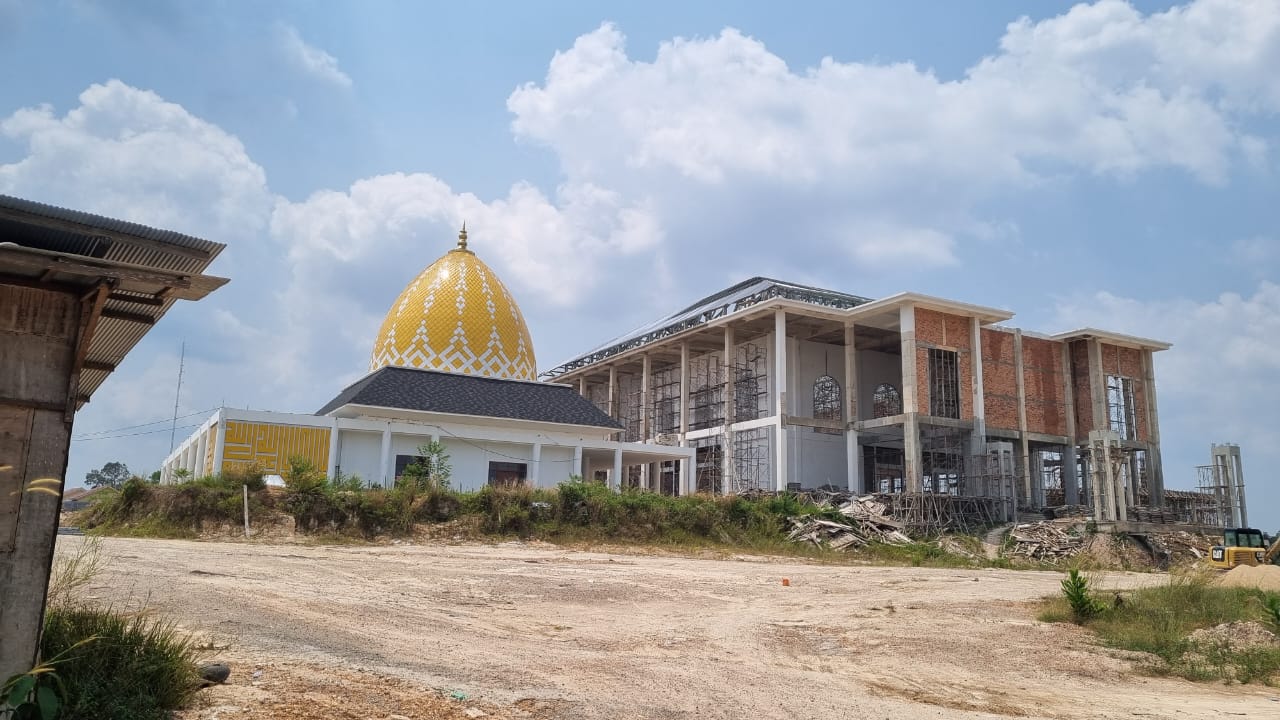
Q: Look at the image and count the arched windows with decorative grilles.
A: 2